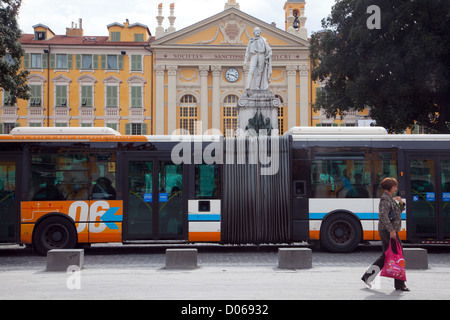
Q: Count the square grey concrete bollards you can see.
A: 4